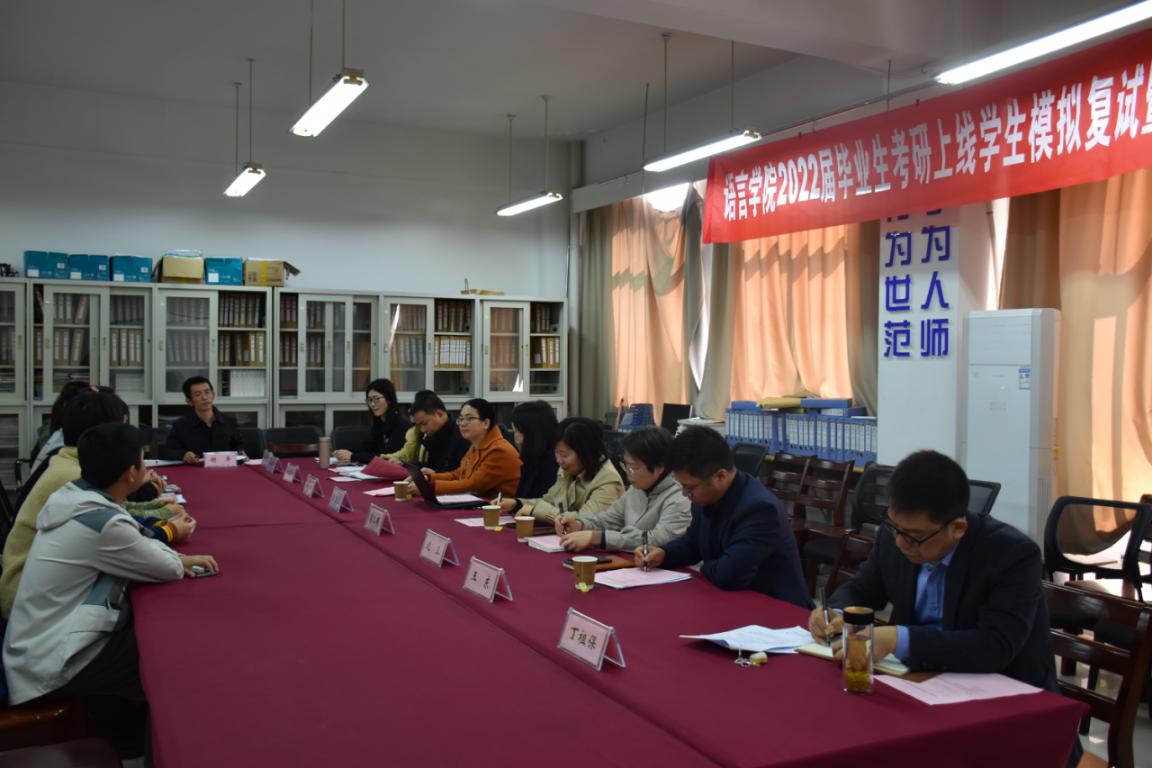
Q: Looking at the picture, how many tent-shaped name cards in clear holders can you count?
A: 10